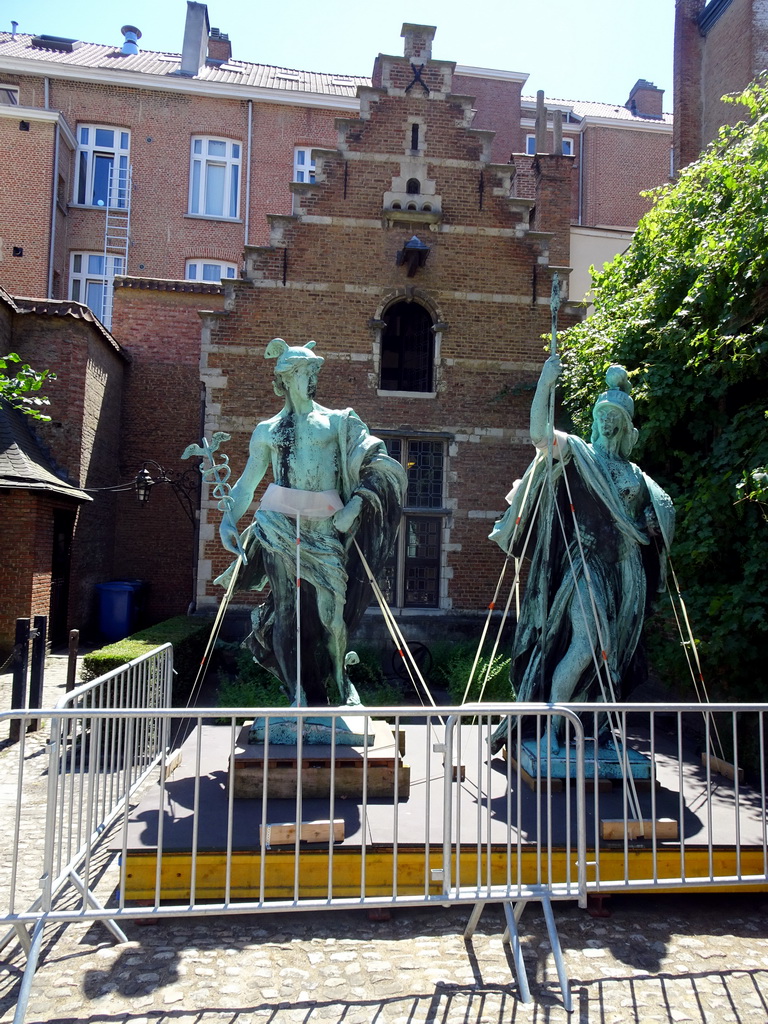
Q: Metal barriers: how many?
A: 3